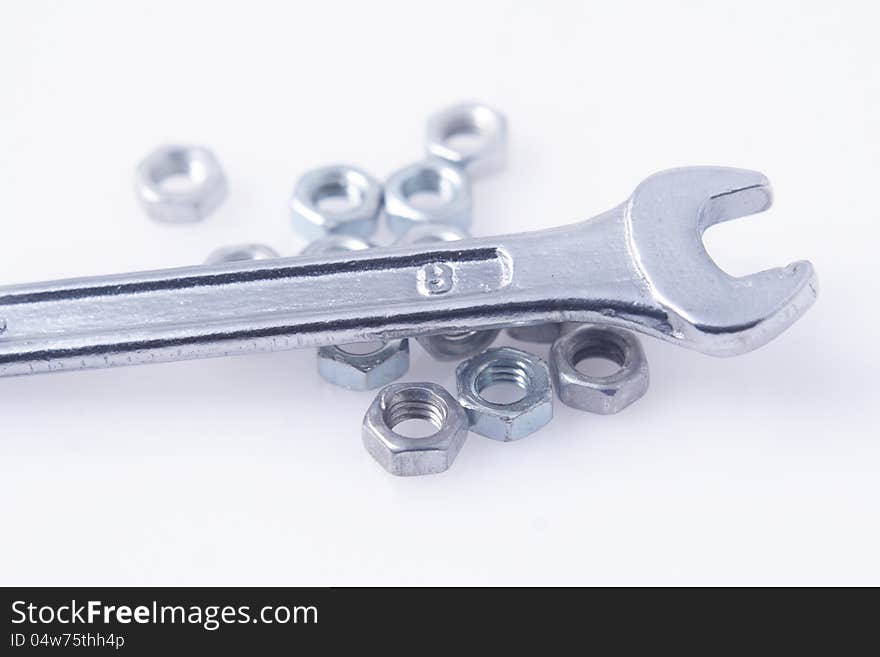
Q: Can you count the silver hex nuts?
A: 13